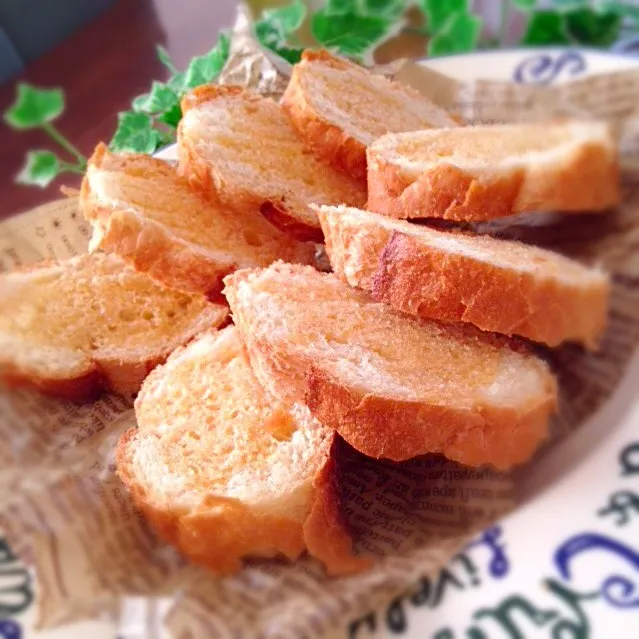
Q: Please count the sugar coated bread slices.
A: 8